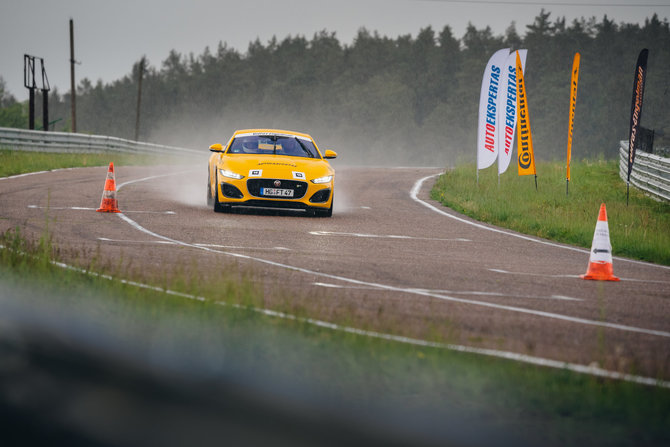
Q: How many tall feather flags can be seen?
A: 5